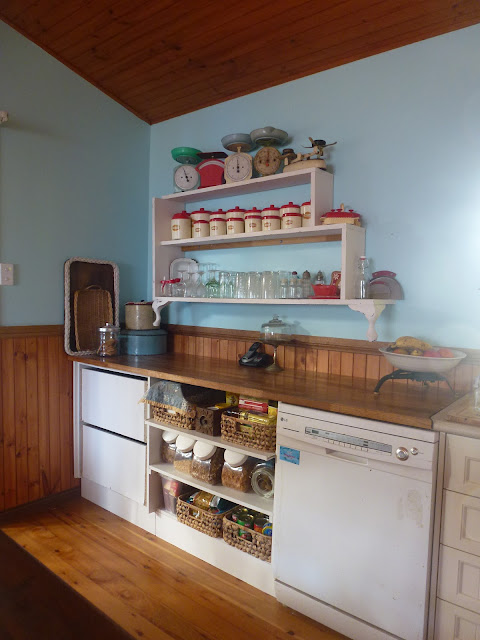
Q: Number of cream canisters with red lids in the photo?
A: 14